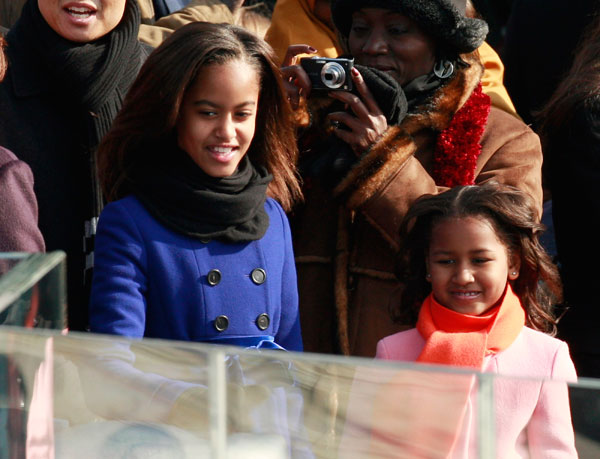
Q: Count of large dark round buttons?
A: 4